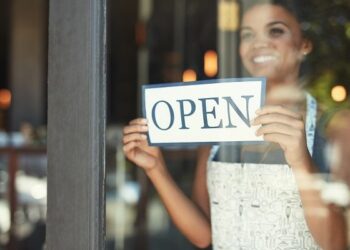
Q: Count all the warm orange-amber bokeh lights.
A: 4